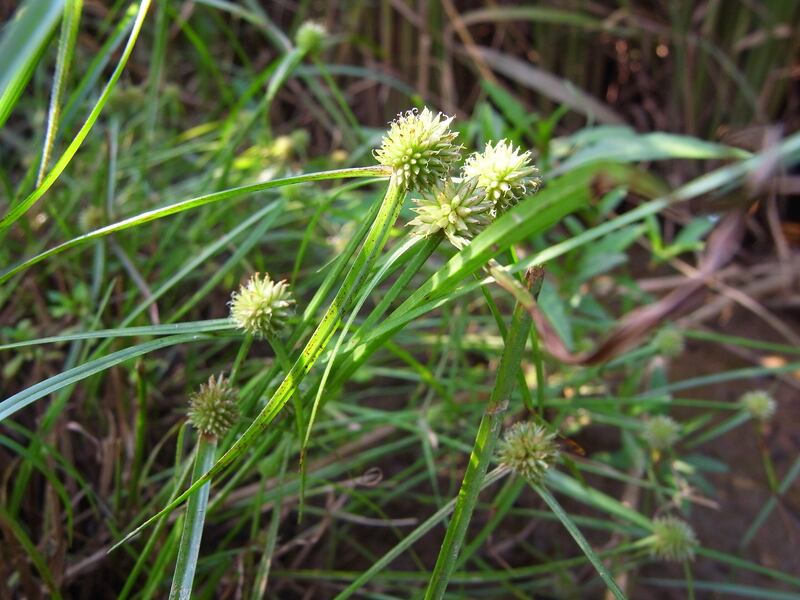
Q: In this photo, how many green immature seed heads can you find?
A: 11